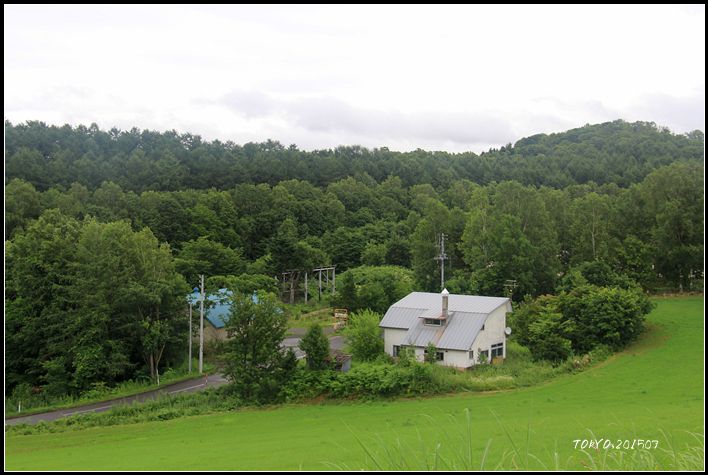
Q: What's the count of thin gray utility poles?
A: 3